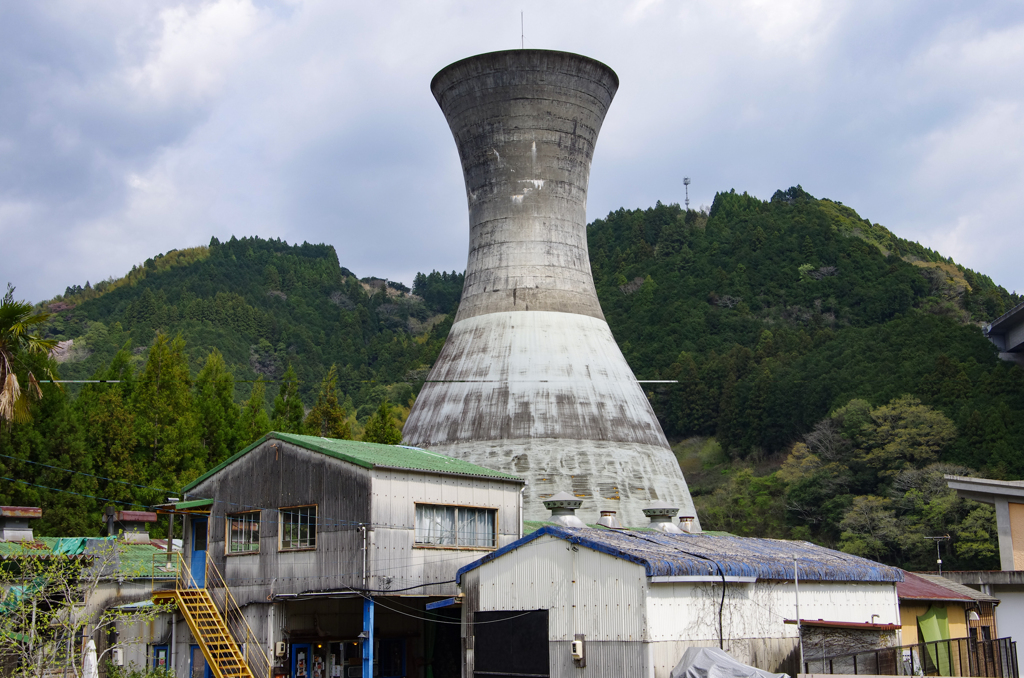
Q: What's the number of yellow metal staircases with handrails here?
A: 1